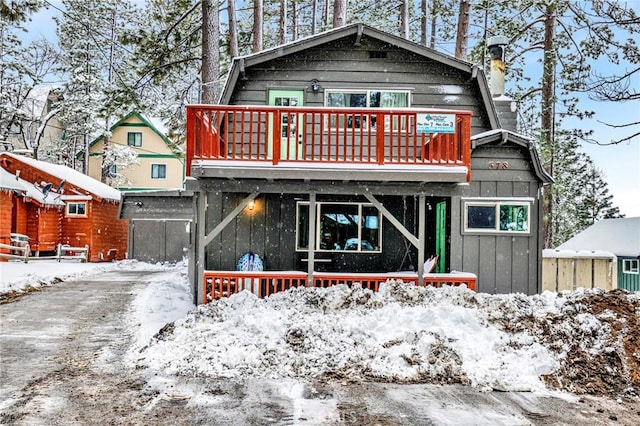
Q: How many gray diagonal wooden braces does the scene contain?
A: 2